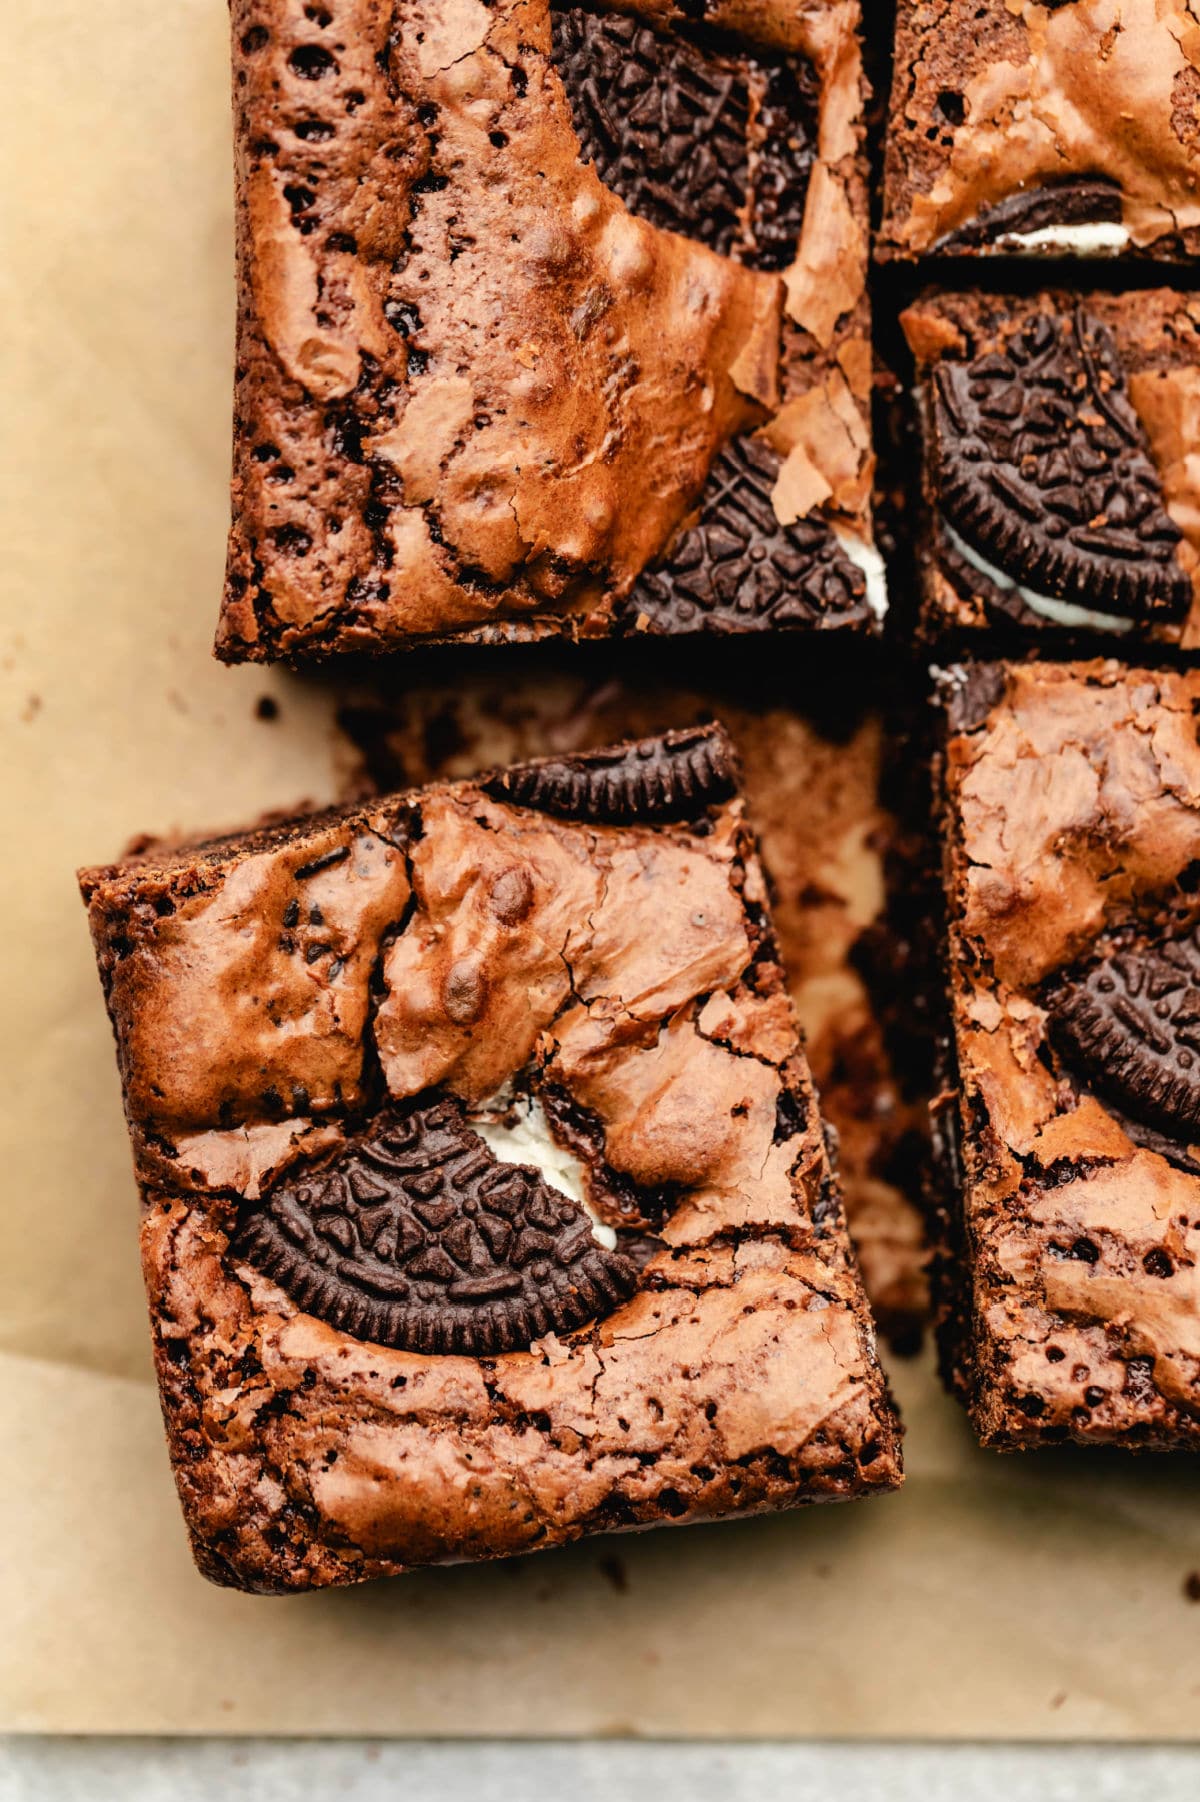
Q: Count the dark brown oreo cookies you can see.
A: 7